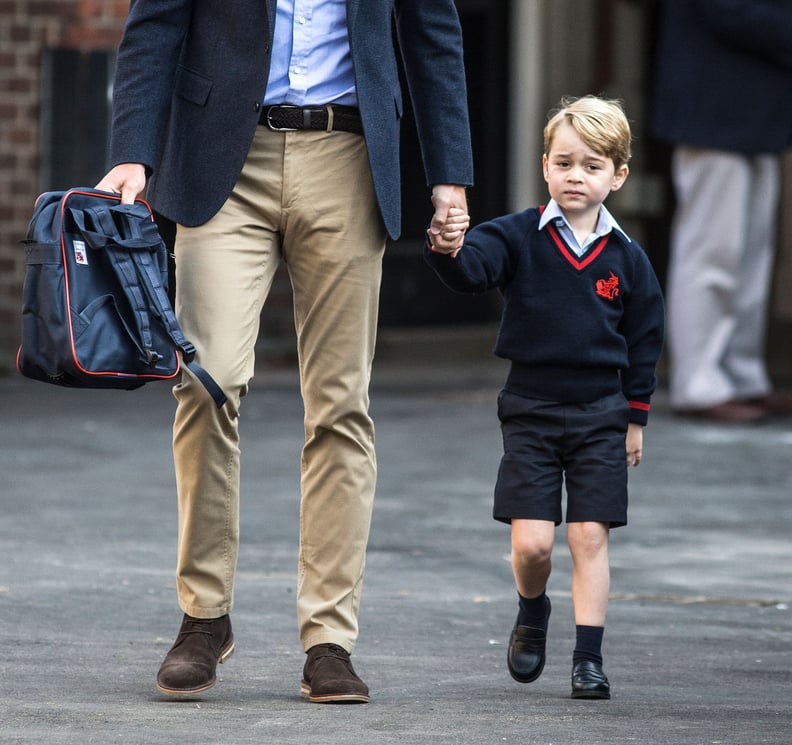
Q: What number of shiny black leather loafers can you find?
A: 2